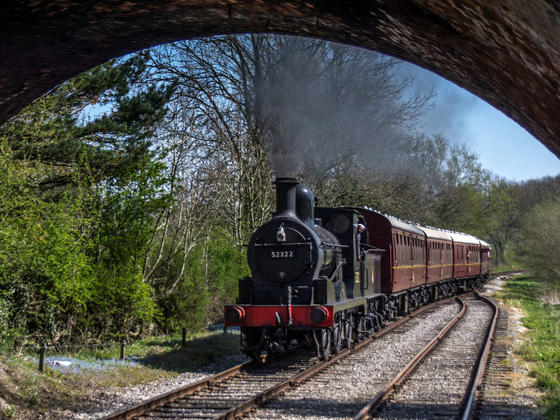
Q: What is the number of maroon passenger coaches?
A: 4